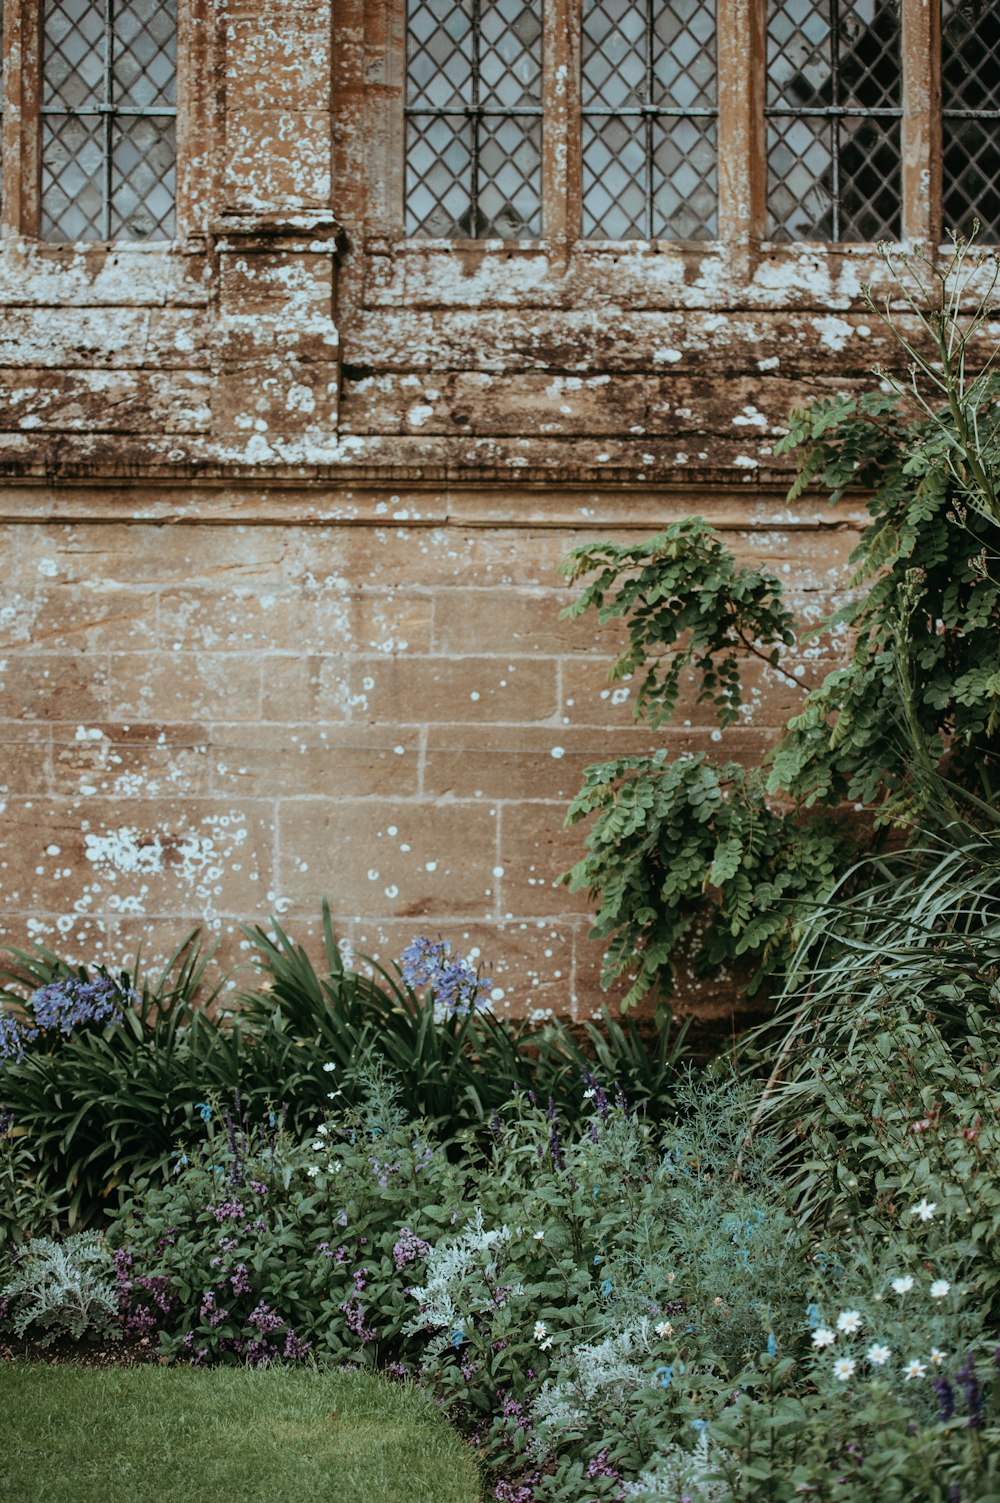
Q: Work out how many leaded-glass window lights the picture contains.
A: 5